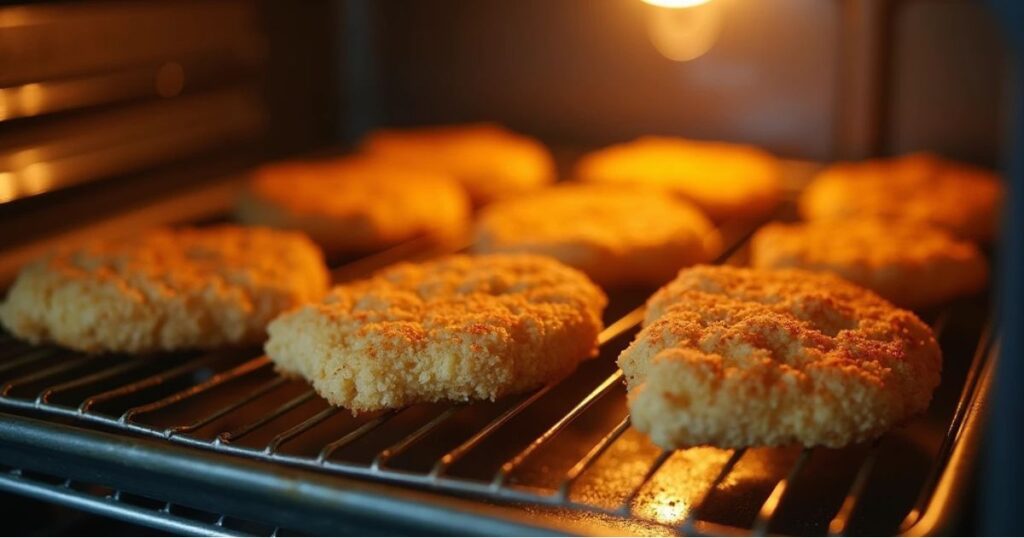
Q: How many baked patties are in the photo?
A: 9